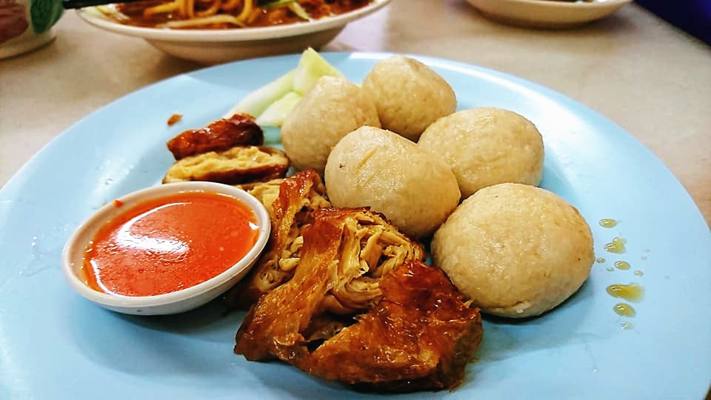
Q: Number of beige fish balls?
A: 5